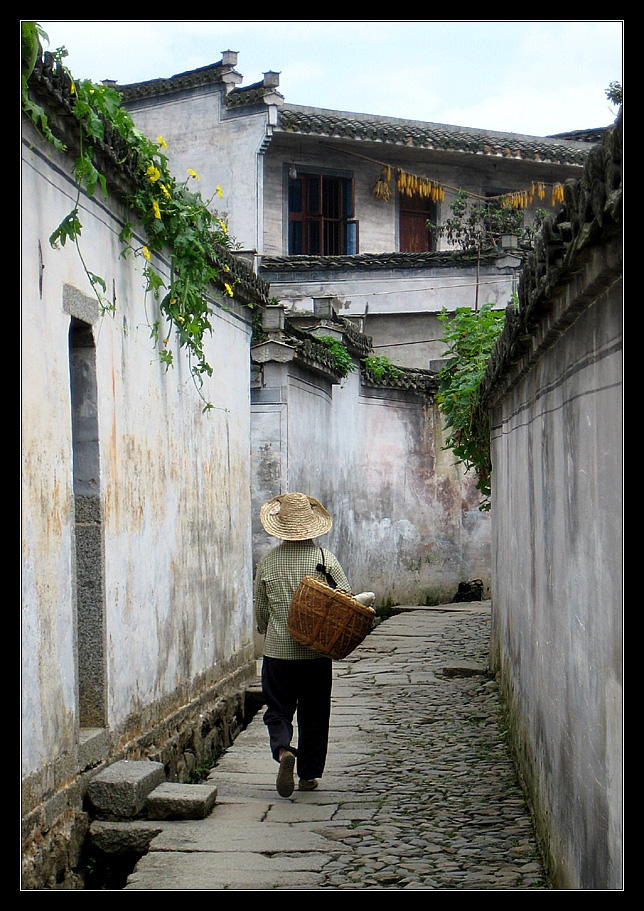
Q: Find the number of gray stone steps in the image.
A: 2